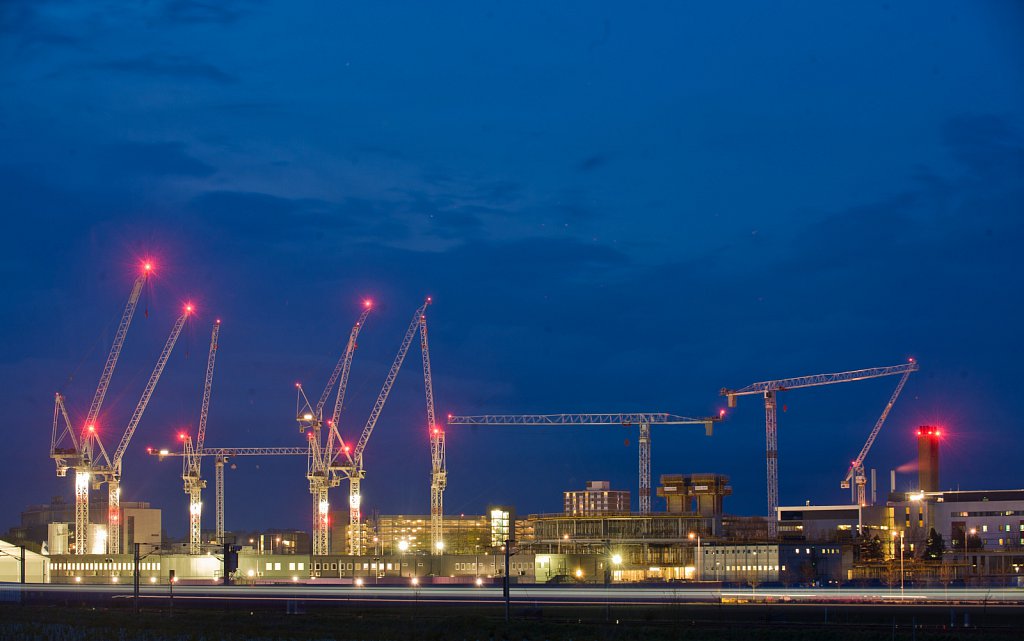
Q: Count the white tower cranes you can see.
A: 11